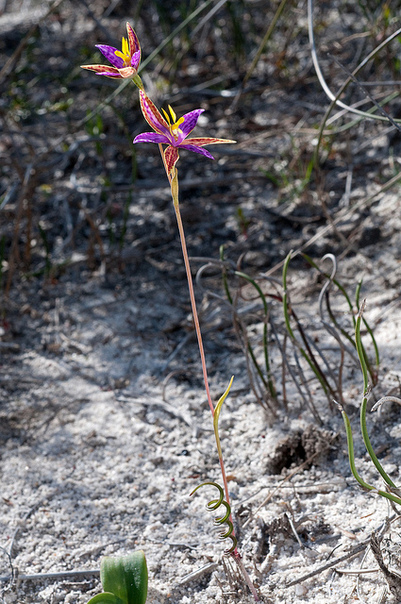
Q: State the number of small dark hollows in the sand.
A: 1